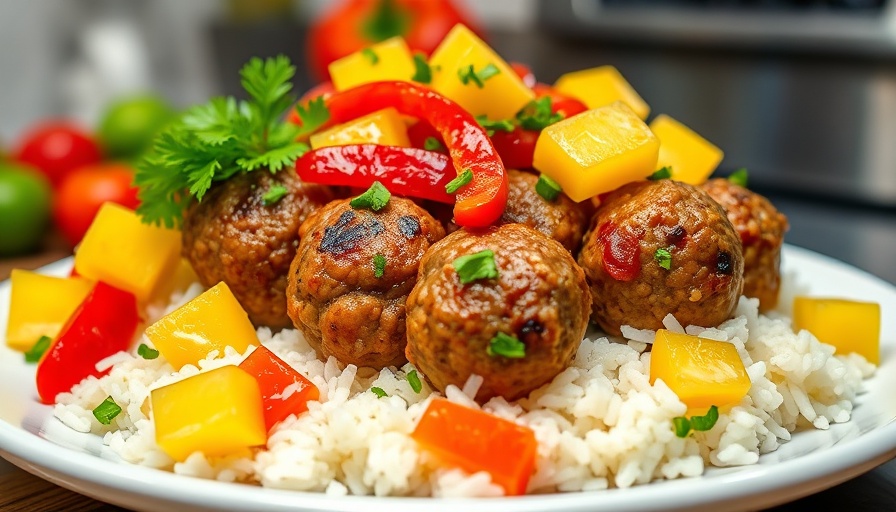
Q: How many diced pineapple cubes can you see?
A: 12